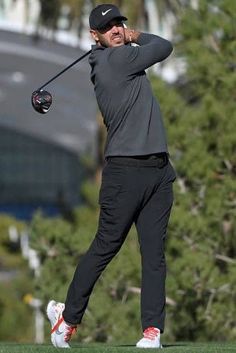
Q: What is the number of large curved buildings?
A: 1